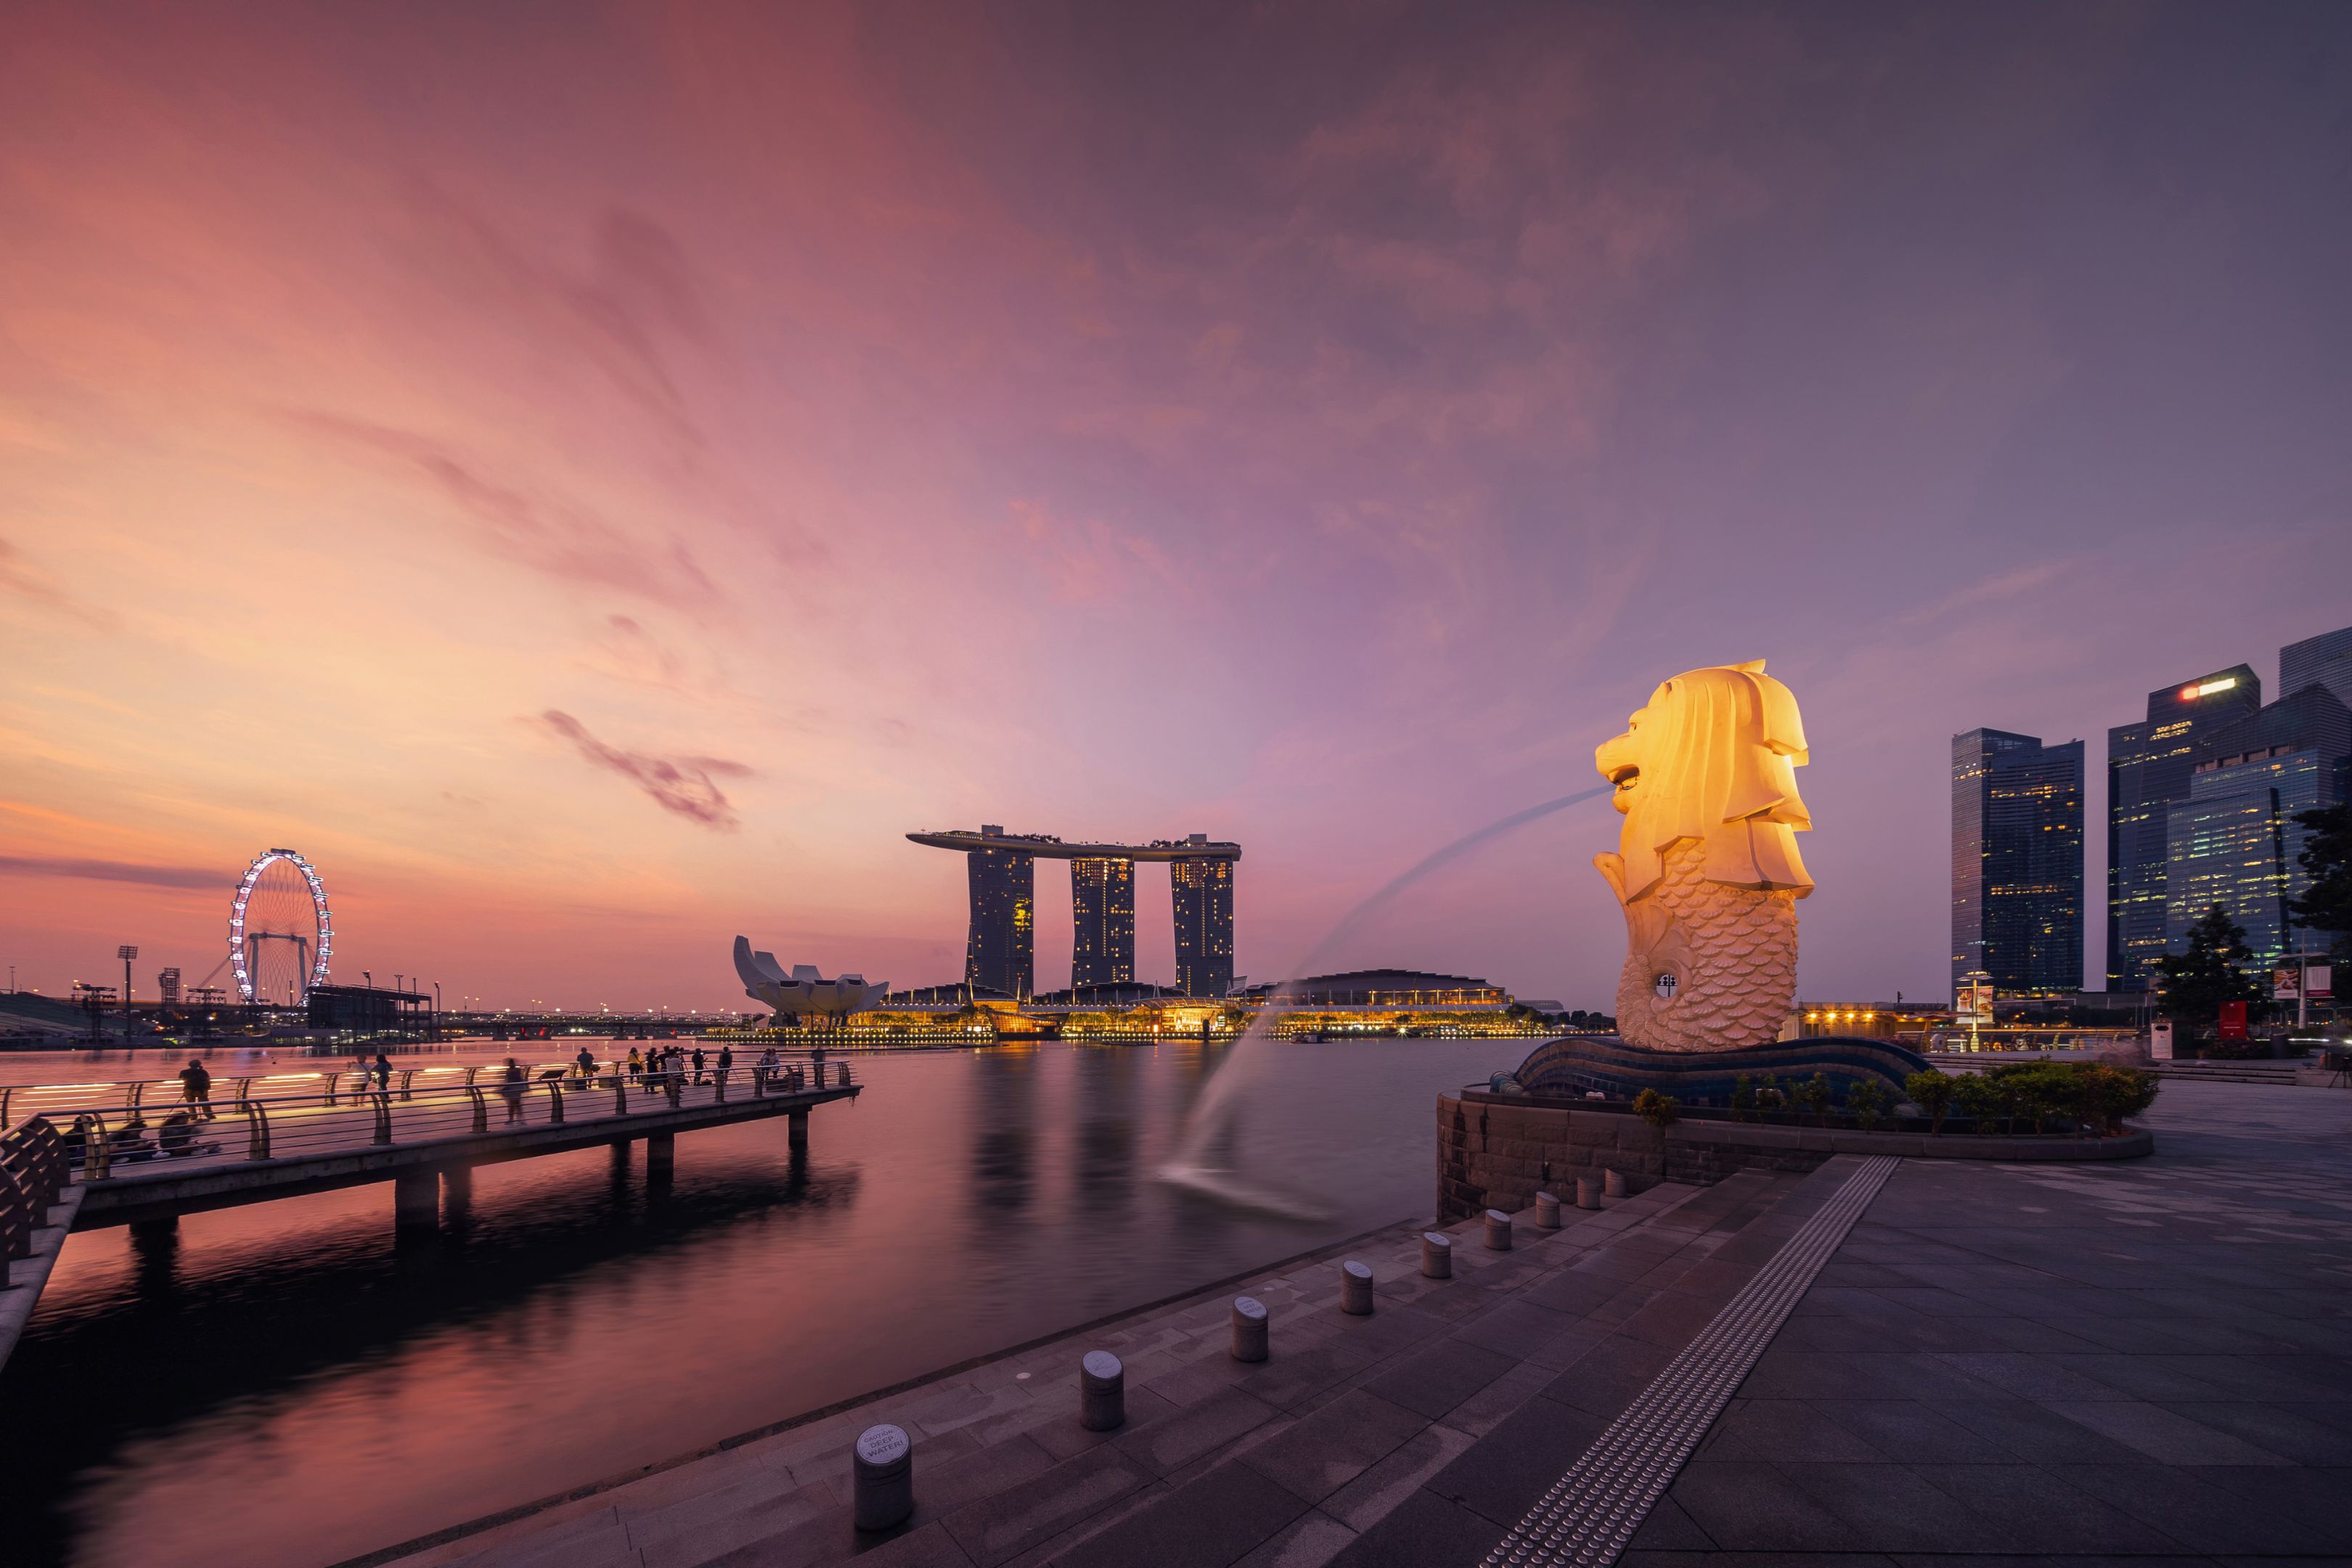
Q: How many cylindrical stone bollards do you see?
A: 9